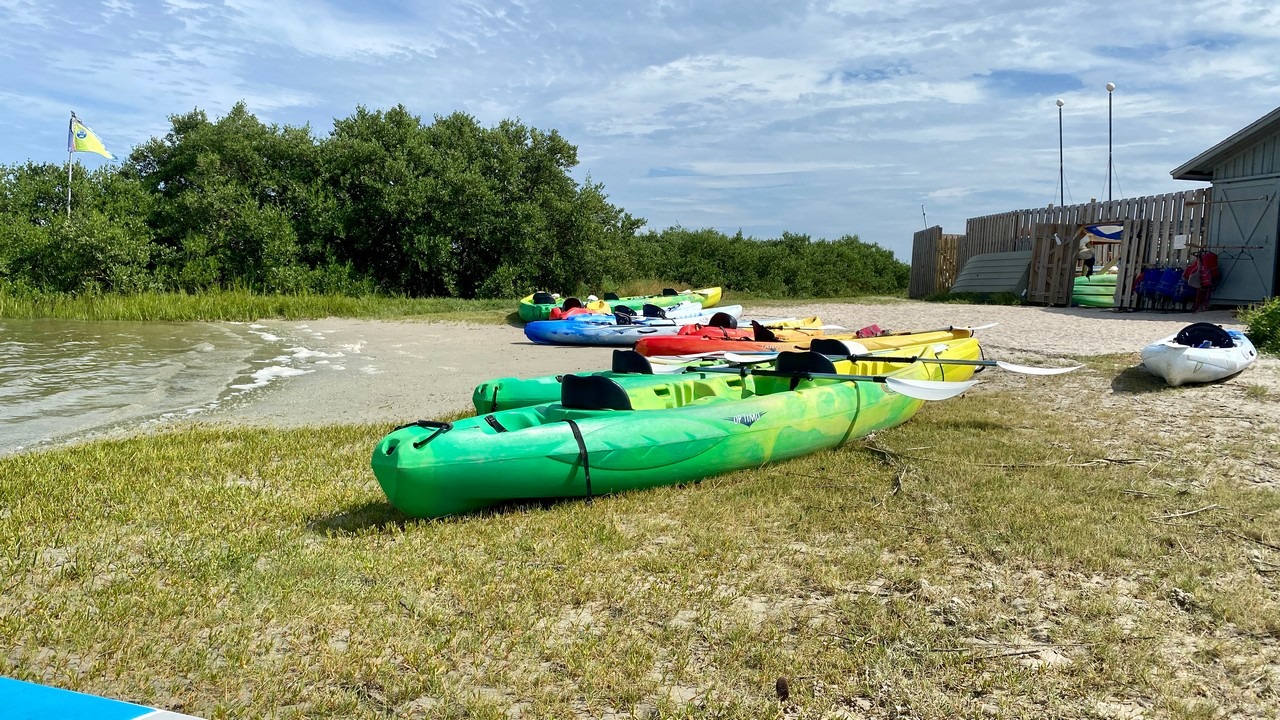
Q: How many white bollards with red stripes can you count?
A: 0